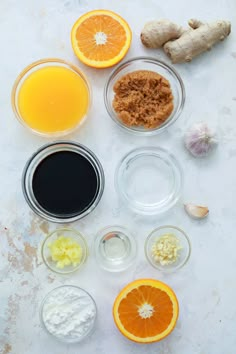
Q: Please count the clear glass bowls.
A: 8